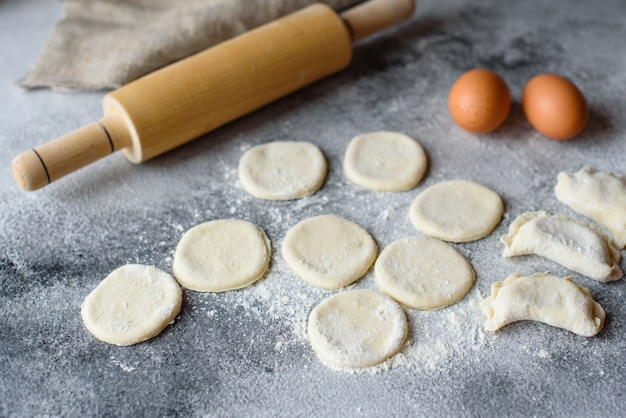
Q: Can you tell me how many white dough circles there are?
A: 8